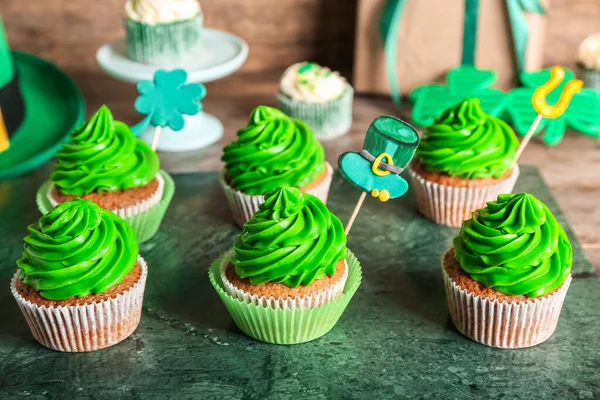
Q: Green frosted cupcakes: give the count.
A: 6